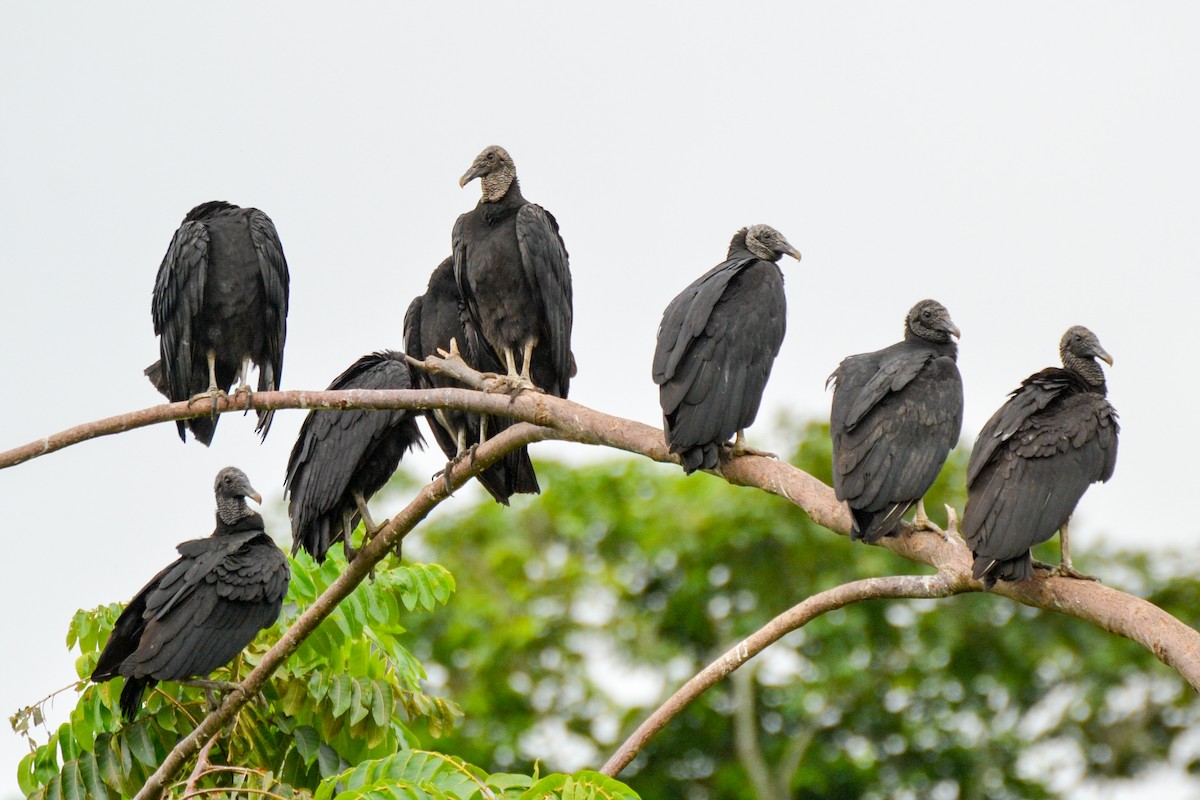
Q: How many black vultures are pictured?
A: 8